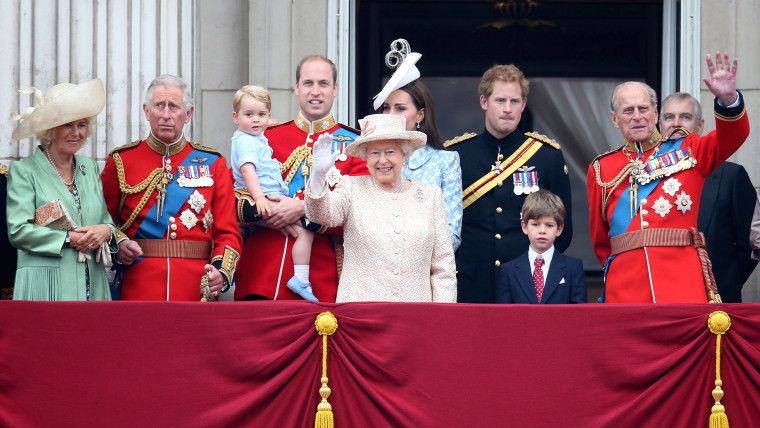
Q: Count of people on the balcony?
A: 10